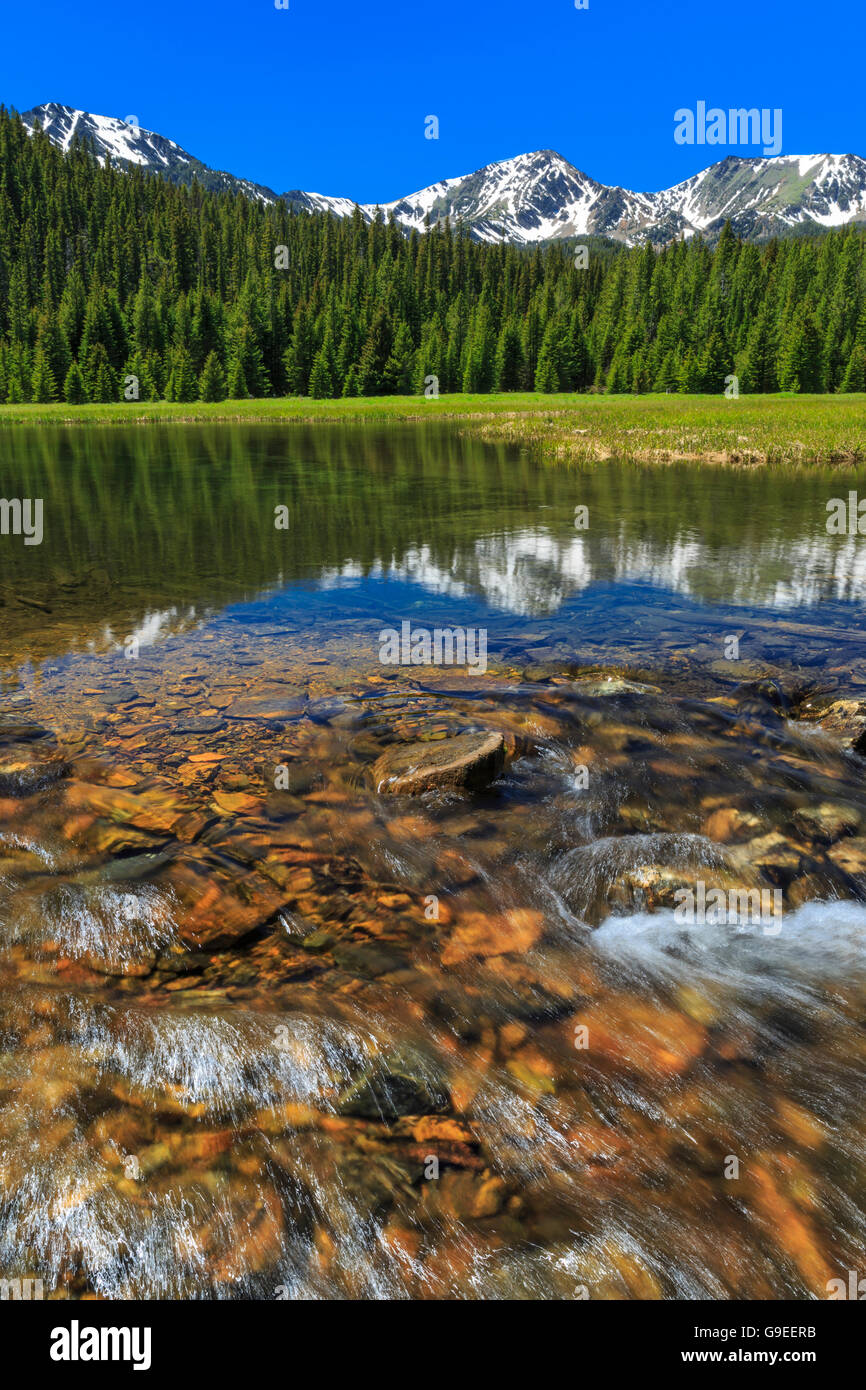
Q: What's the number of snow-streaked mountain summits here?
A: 3